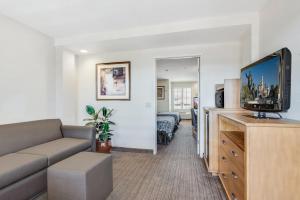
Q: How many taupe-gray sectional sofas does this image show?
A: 1